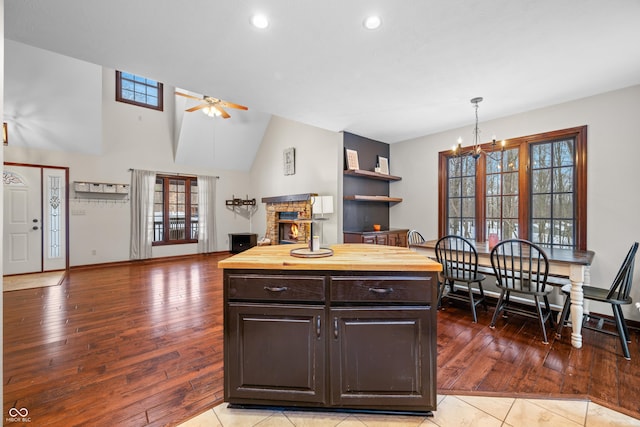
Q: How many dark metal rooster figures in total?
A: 0